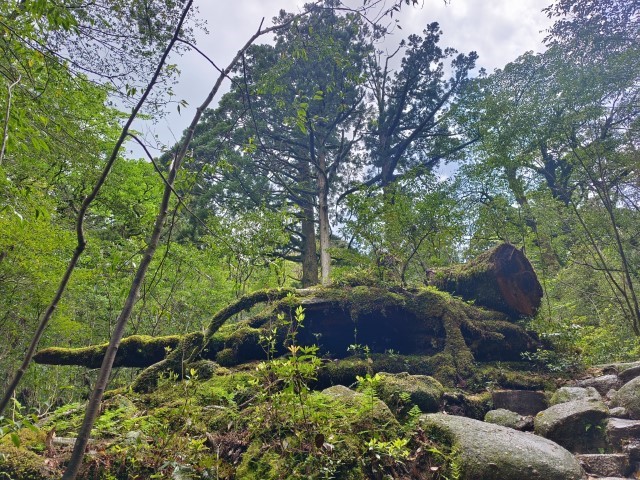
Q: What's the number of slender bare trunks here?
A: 2